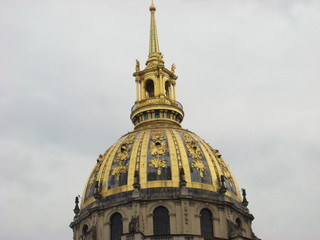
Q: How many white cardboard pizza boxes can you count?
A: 0